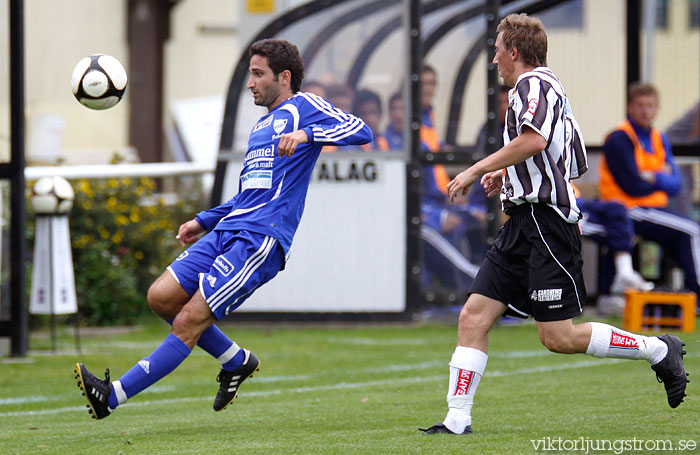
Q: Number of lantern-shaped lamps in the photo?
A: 0